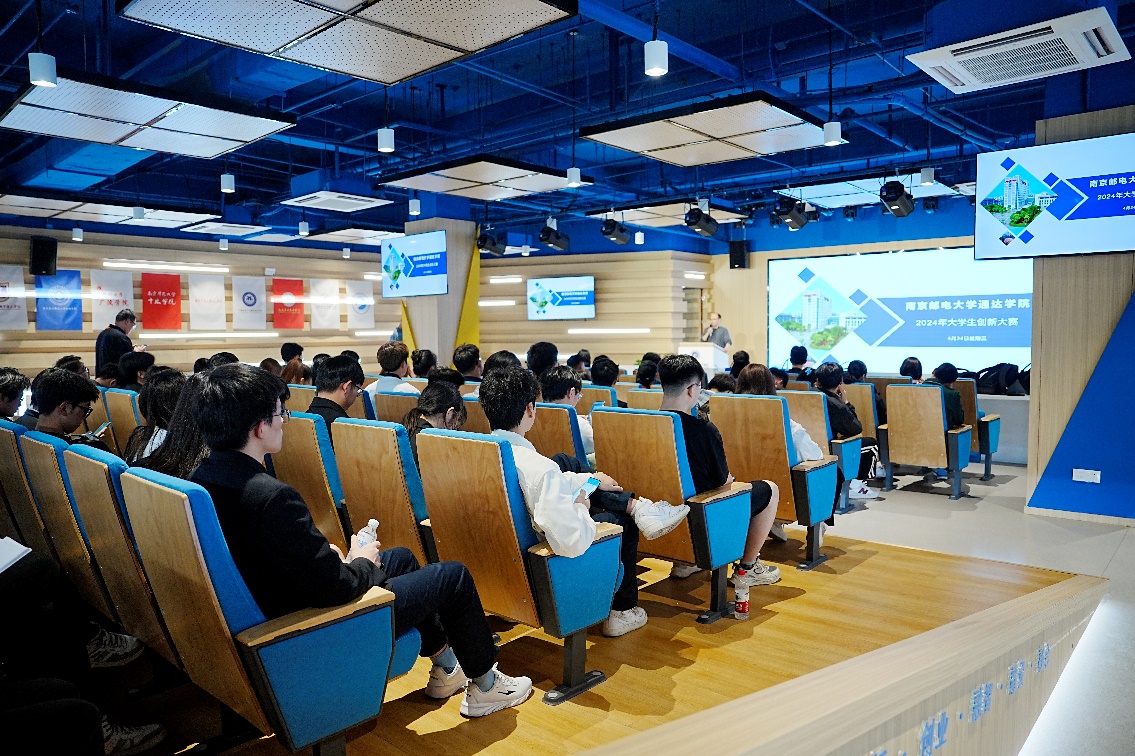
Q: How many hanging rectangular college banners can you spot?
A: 9